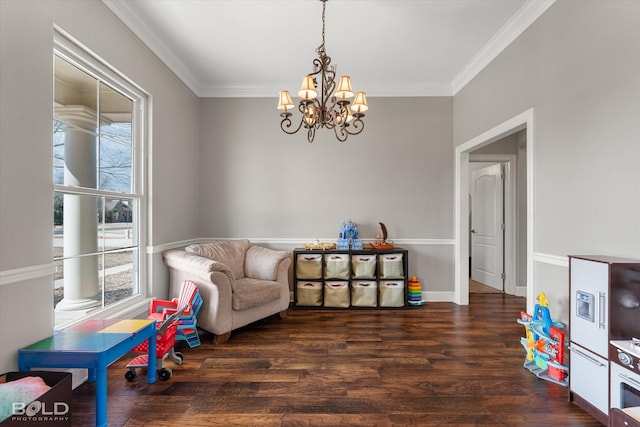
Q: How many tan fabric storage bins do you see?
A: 8